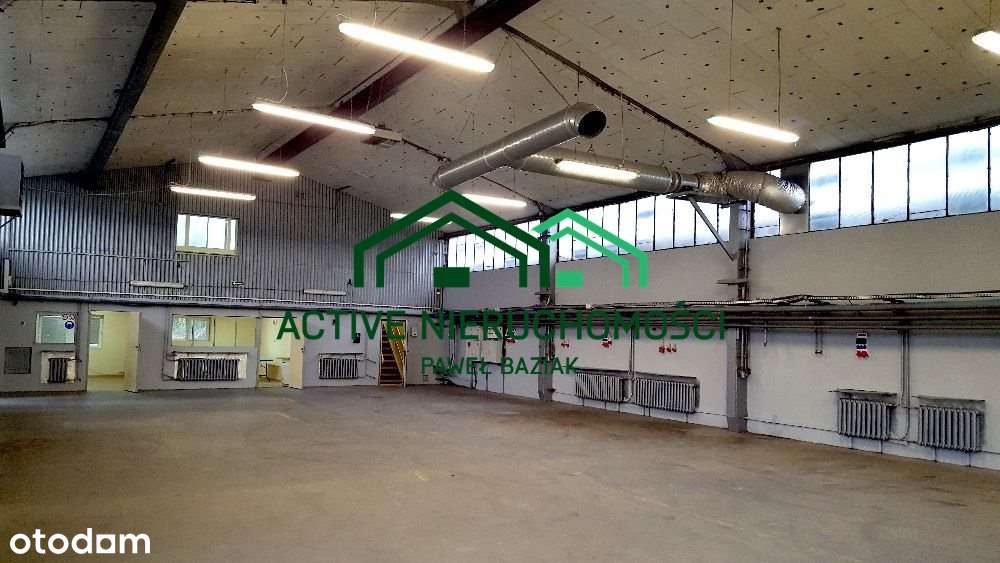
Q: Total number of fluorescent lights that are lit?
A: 9